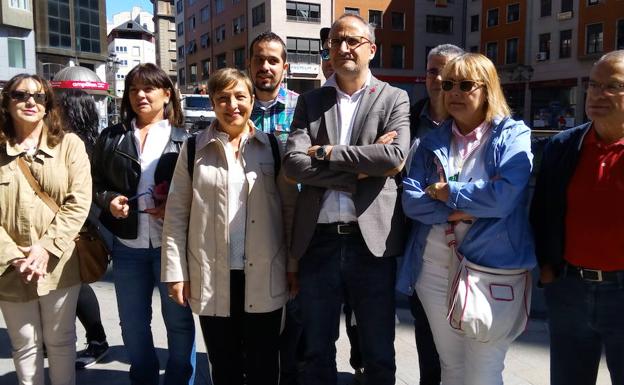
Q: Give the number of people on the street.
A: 10